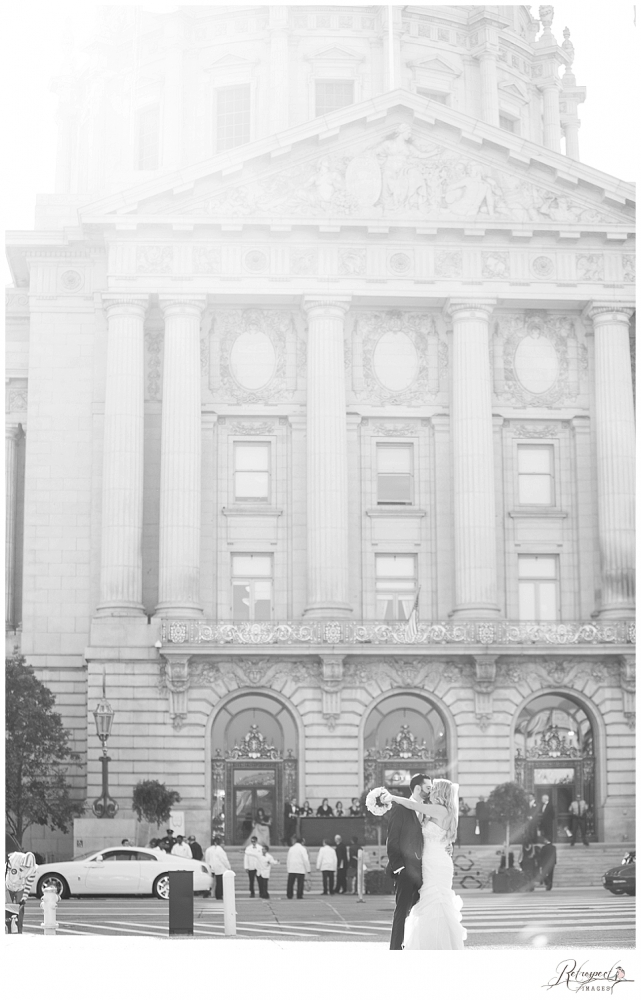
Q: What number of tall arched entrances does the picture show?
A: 3